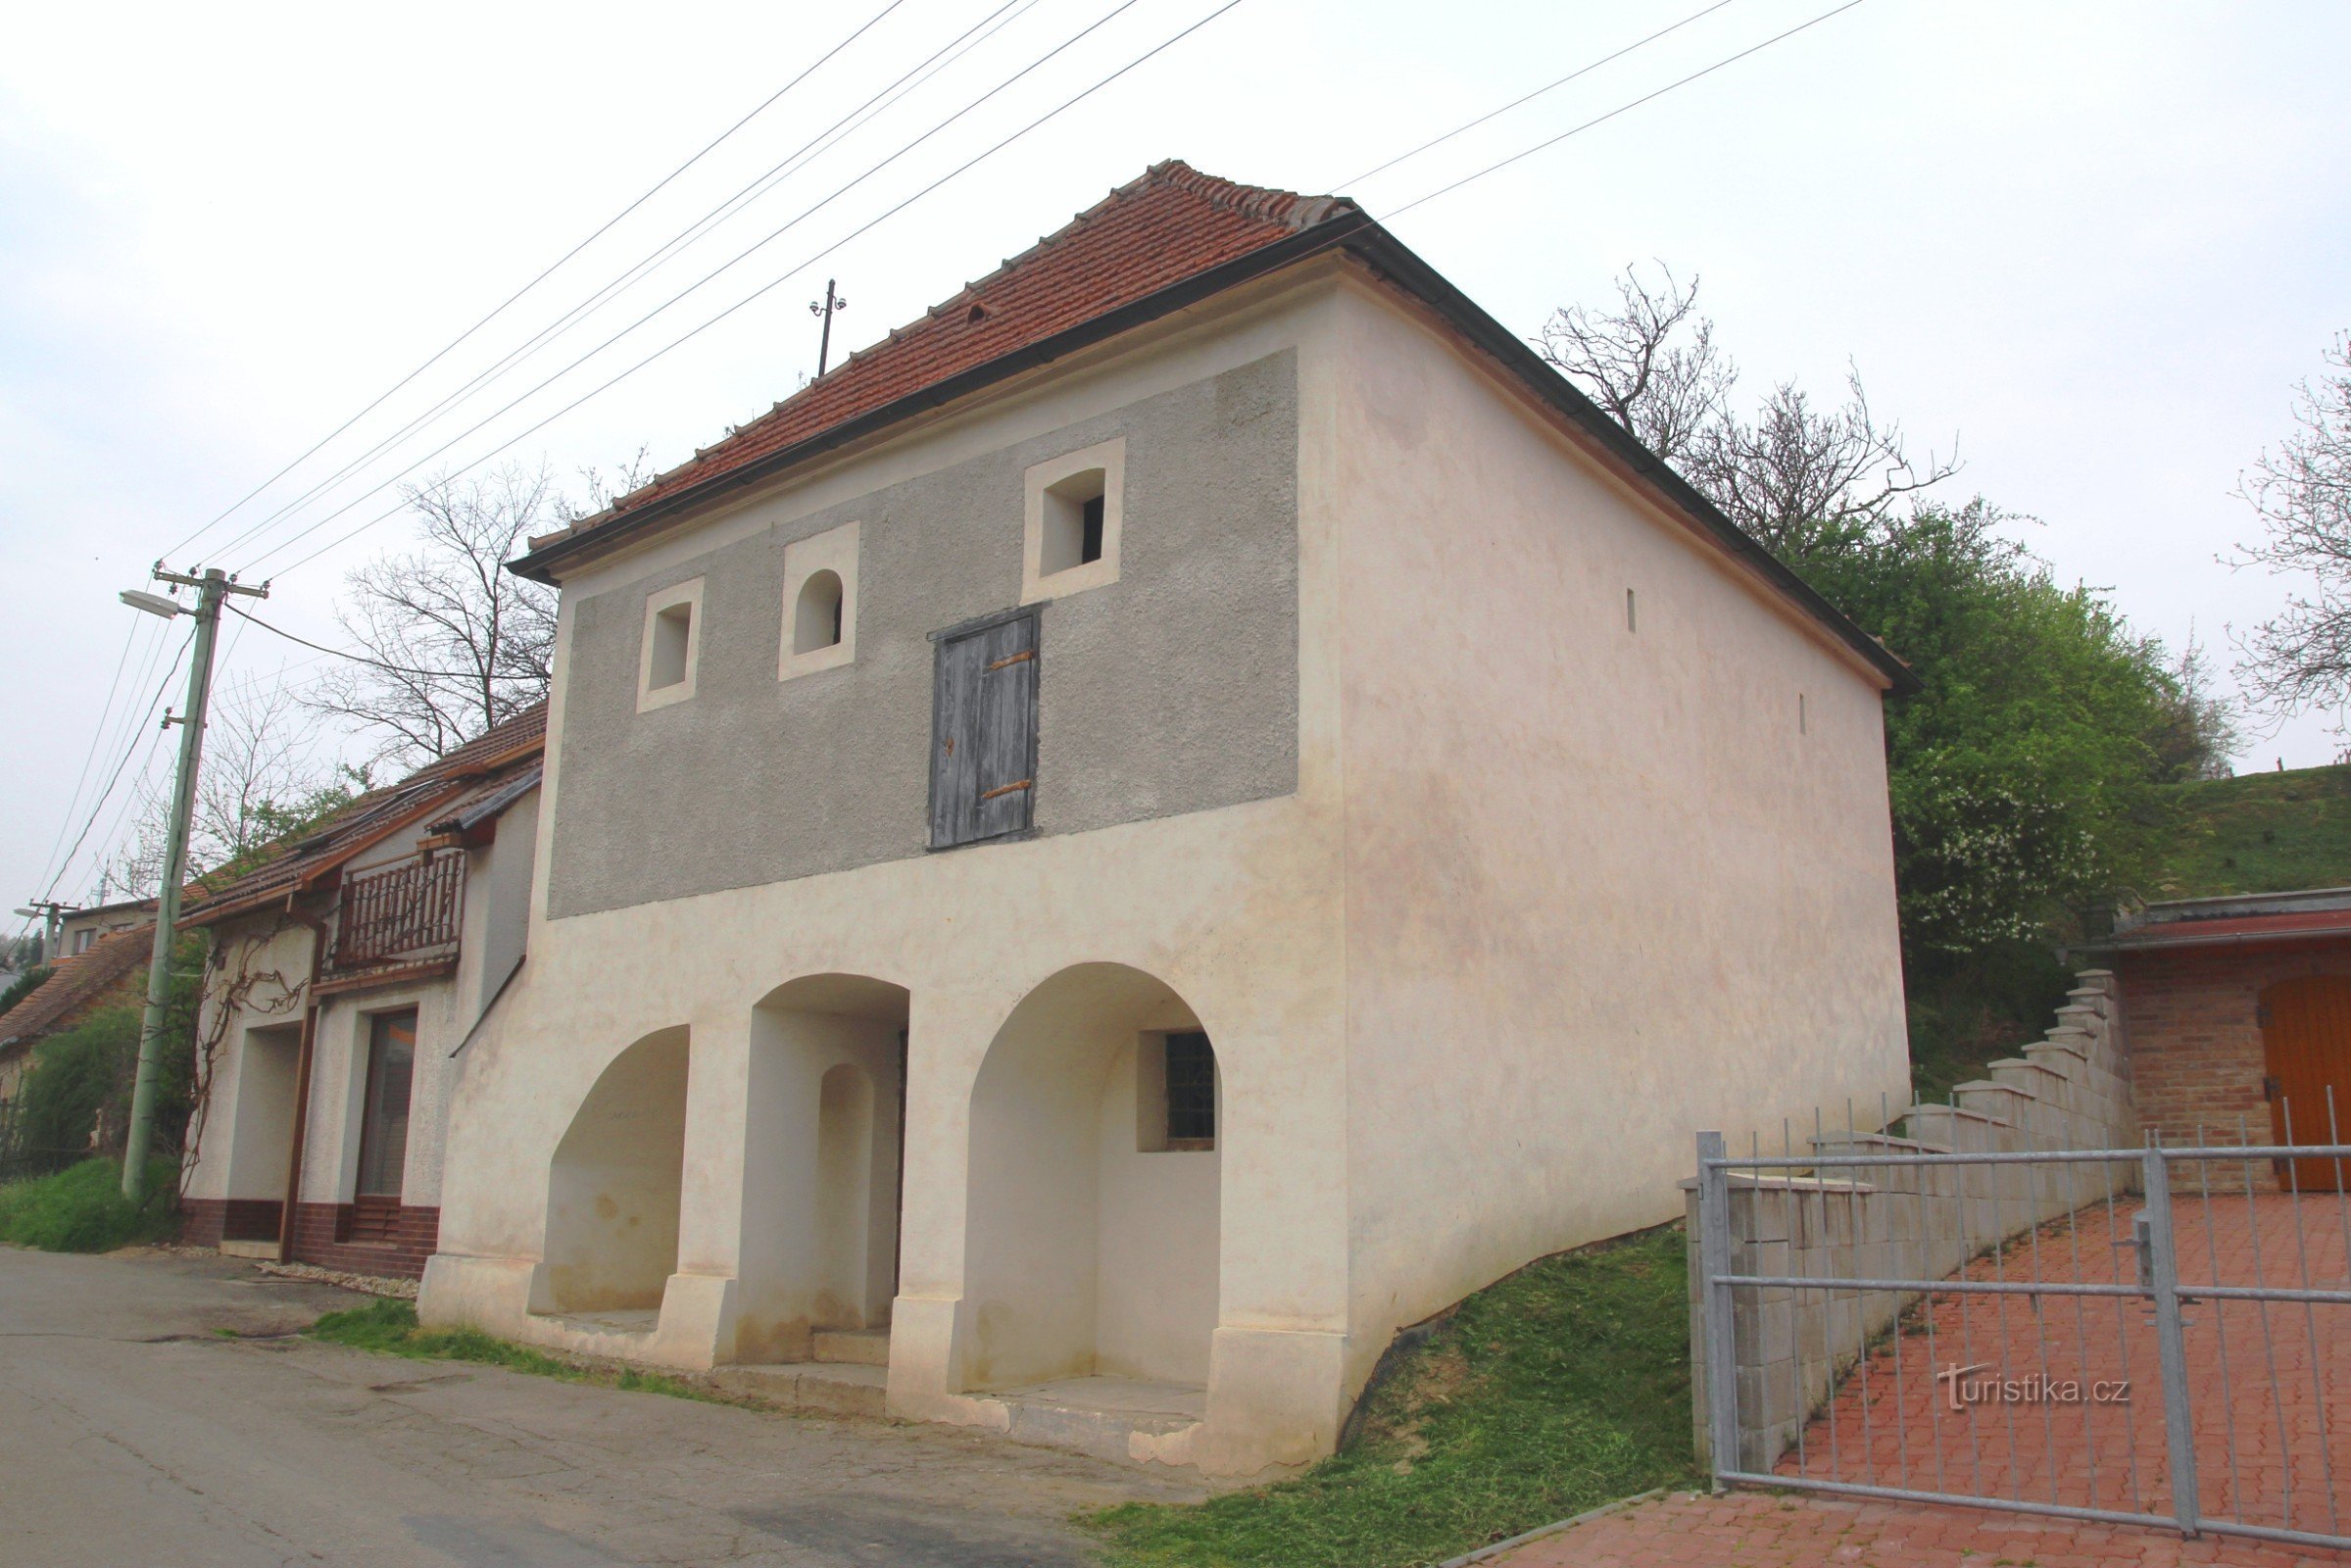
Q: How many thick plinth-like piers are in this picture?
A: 4